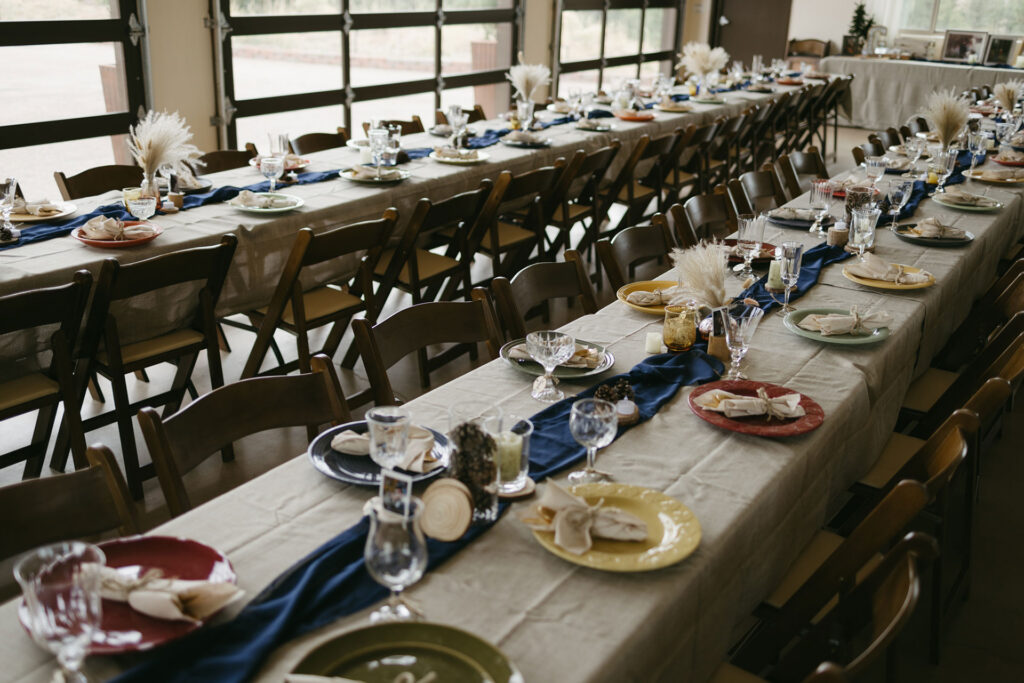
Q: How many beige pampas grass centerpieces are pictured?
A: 6